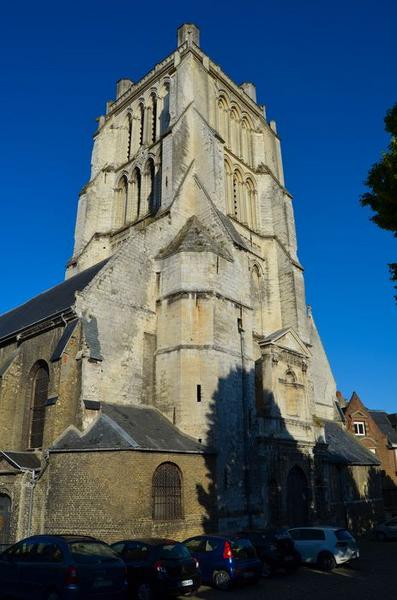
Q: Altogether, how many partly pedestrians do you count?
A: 0